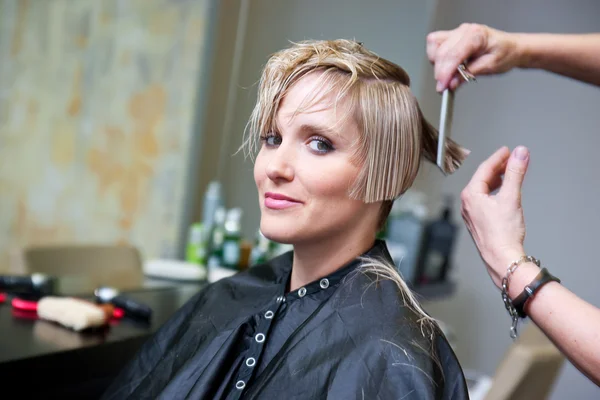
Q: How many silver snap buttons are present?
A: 7